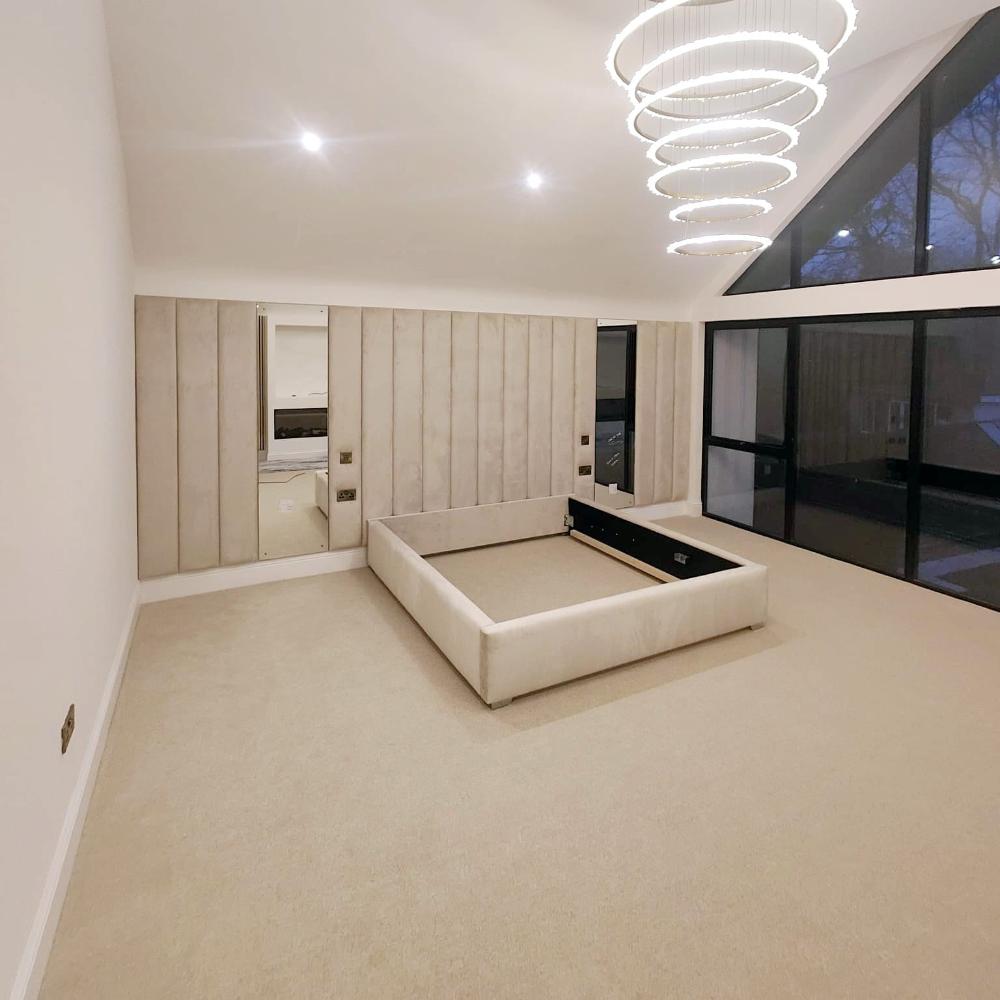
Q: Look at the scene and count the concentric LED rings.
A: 7